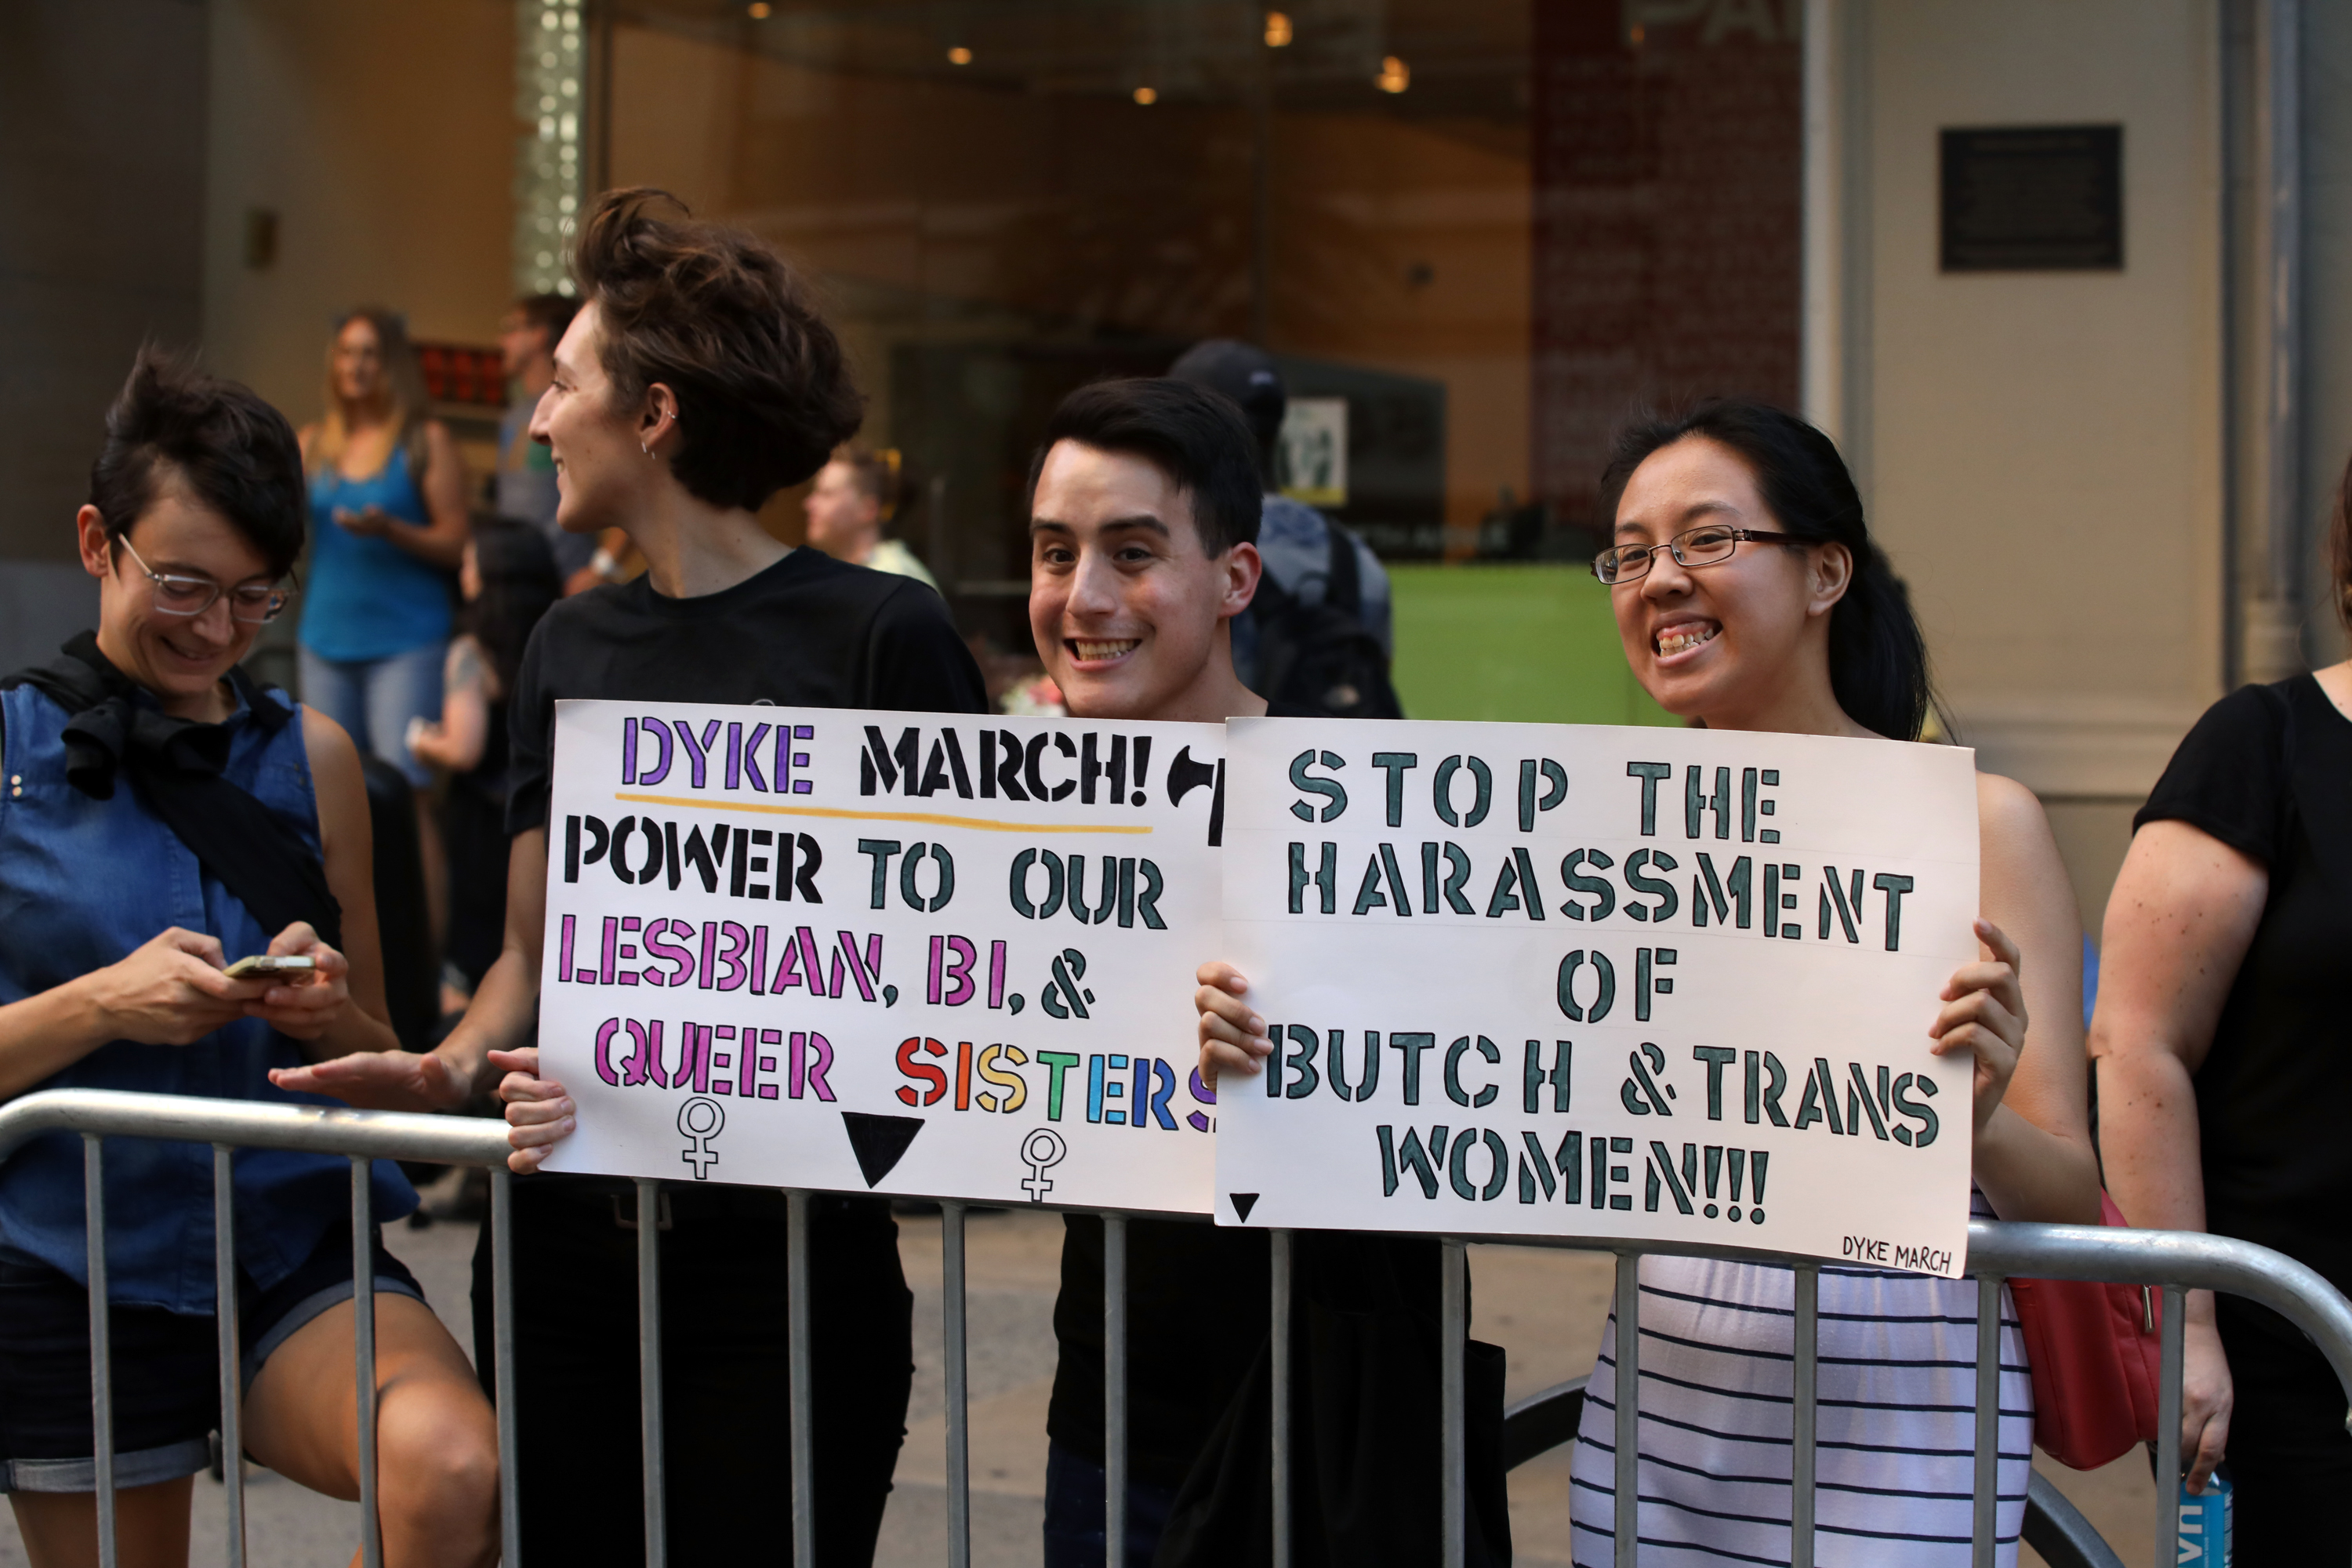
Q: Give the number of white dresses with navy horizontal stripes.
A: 1